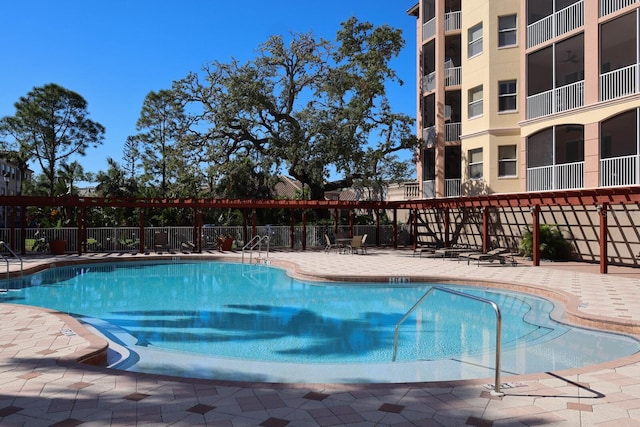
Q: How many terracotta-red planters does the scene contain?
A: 2